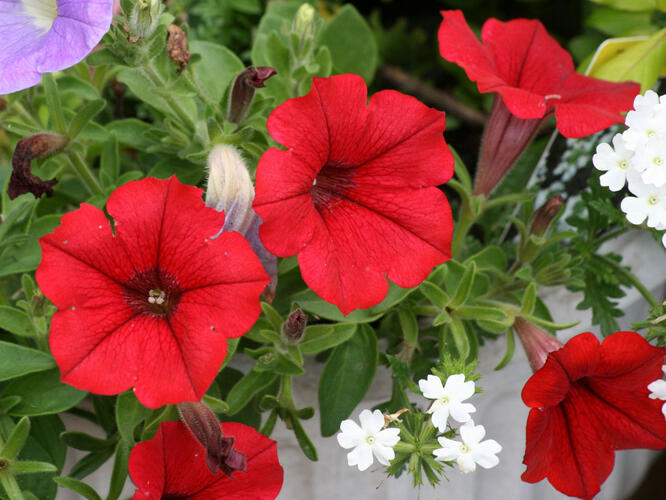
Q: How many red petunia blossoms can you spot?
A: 5